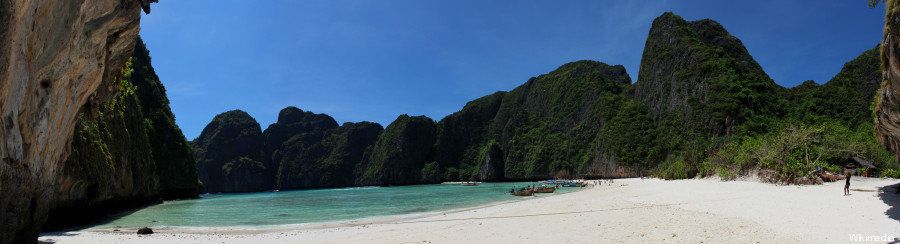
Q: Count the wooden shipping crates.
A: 0